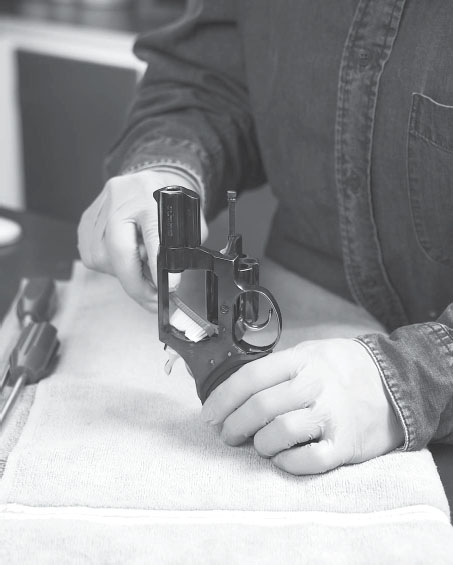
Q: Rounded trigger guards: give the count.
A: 1